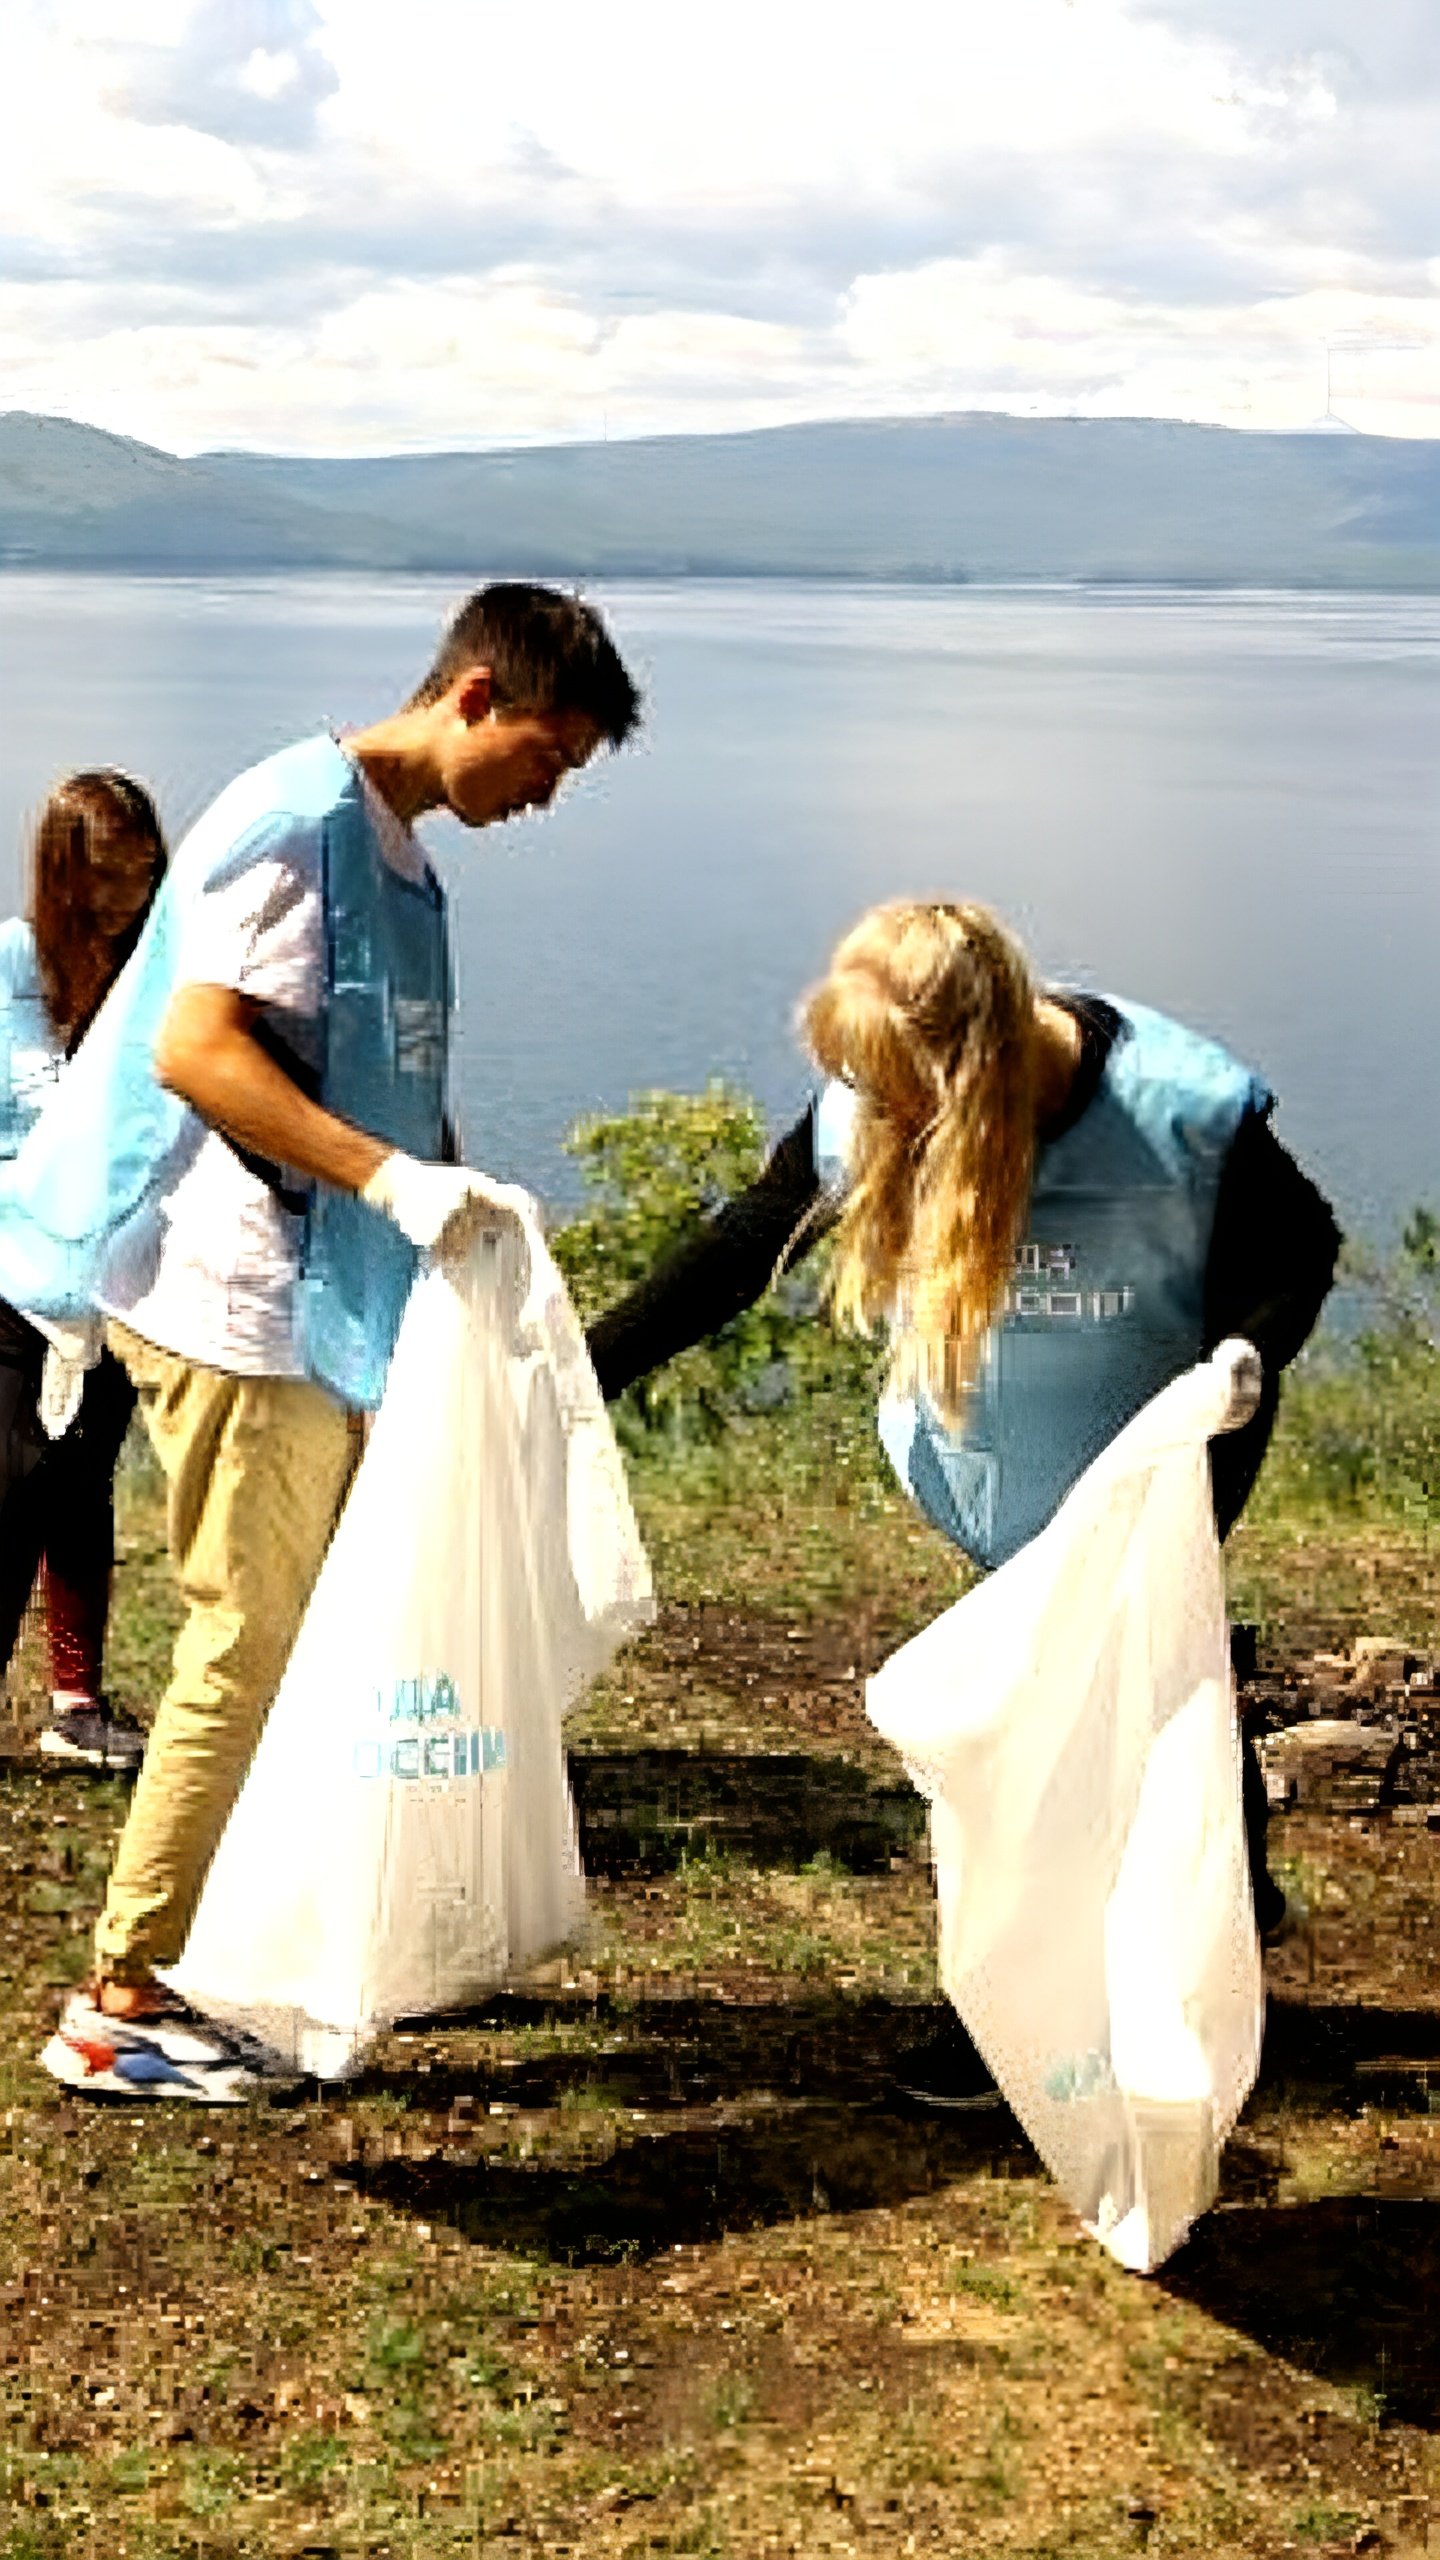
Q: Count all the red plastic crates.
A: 0